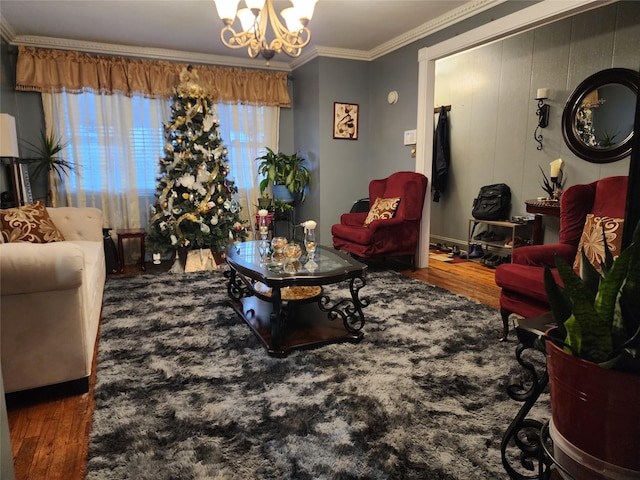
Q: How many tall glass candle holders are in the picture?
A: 2